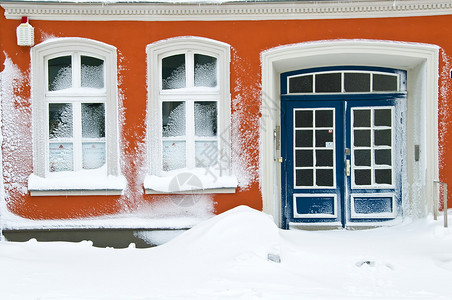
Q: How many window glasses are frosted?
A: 12